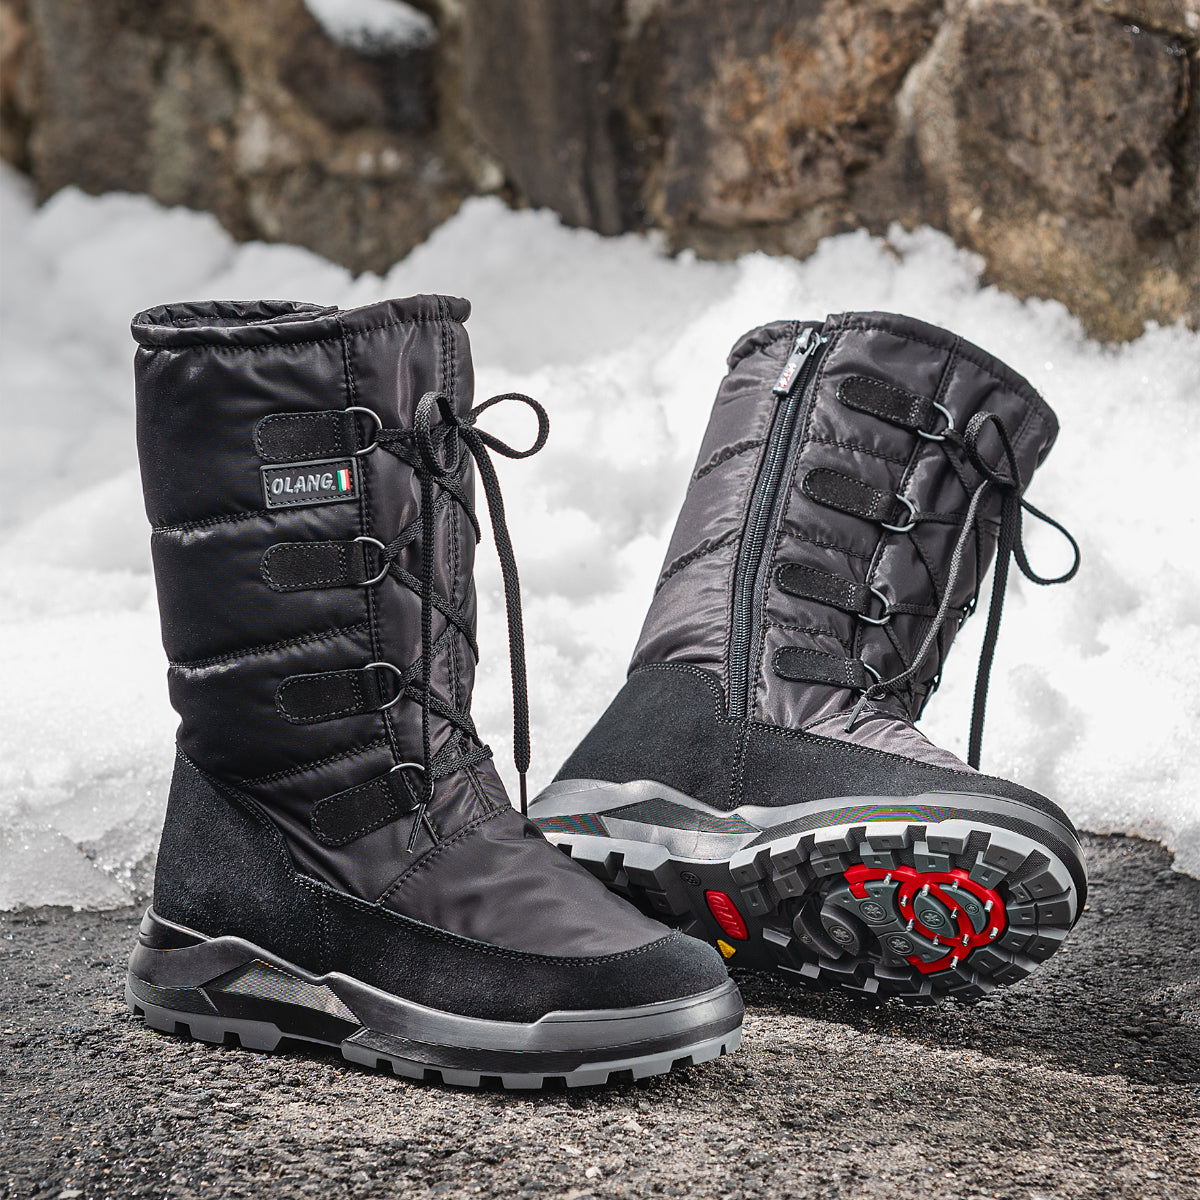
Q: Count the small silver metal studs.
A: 11